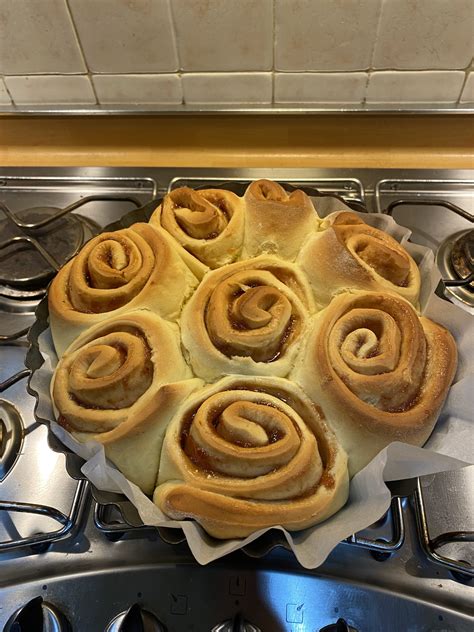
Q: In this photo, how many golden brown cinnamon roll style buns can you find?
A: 8